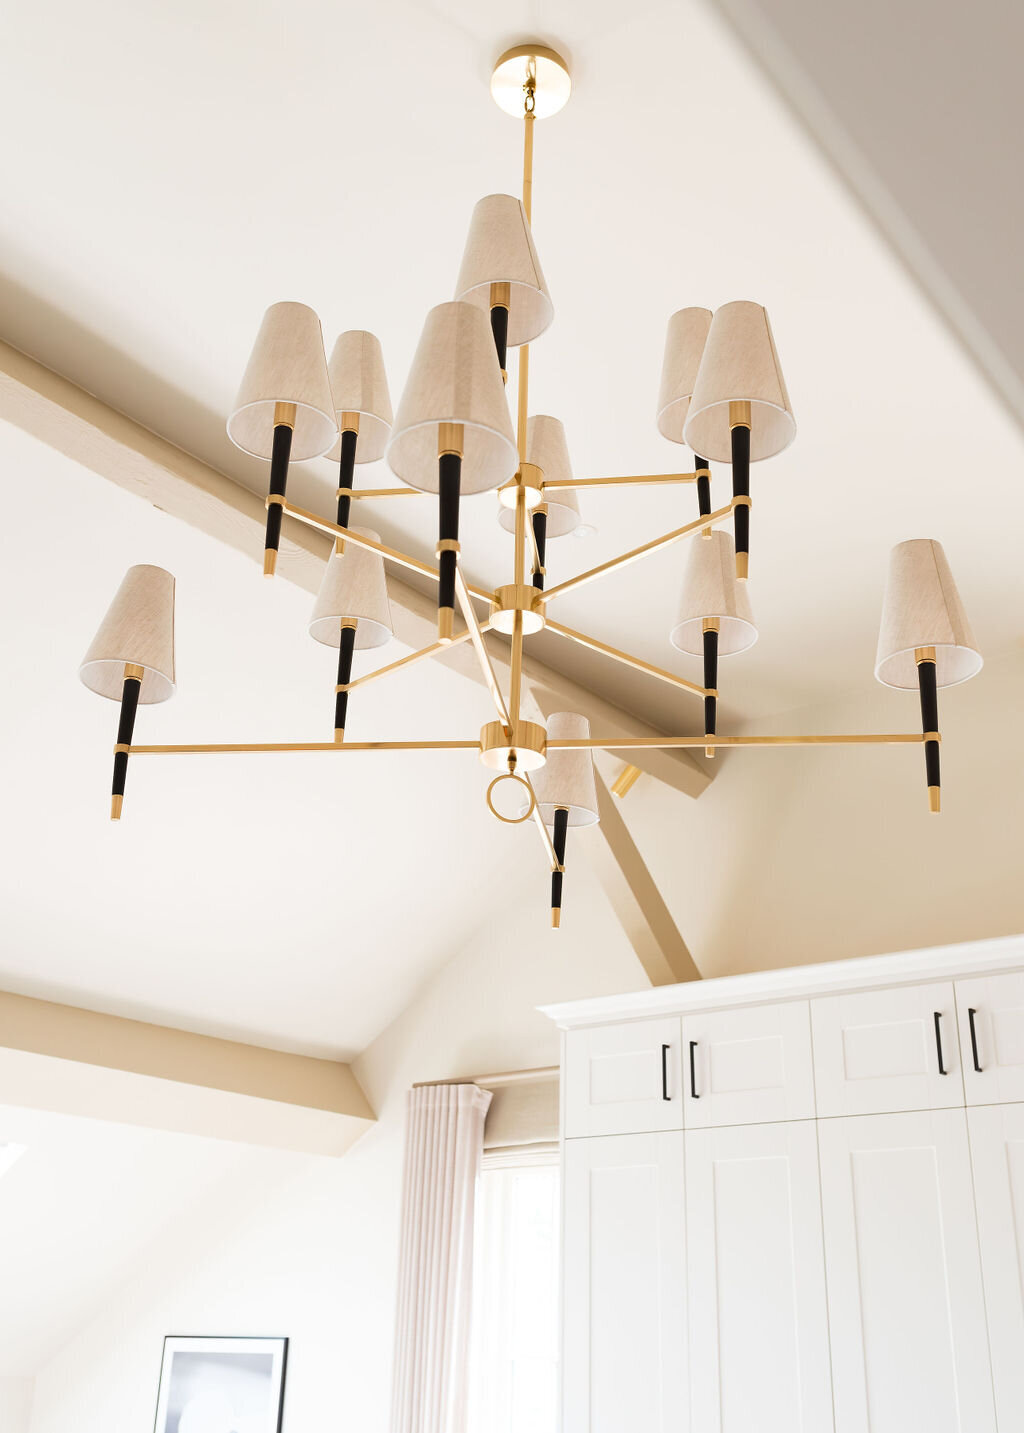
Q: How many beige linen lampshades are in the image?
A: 12